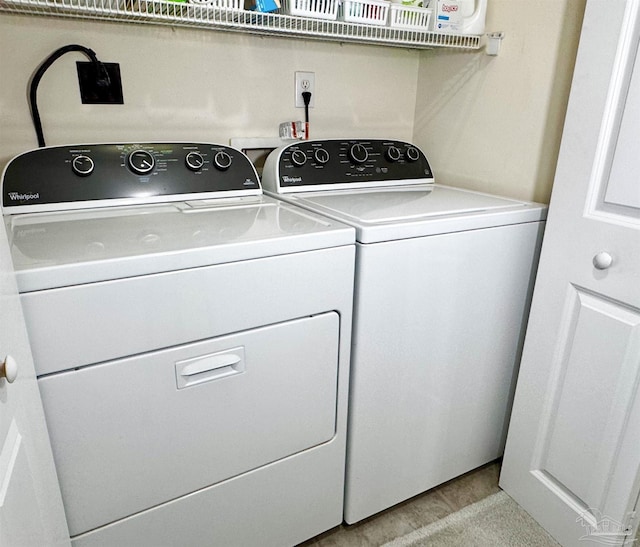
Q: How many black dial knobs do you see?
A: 9